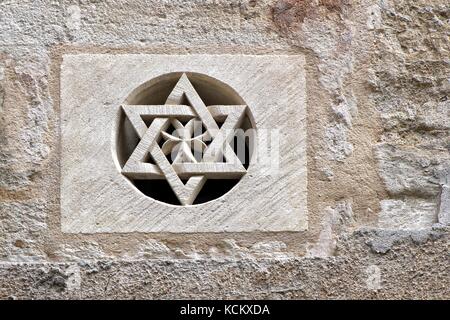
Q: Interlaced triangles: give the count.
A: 2